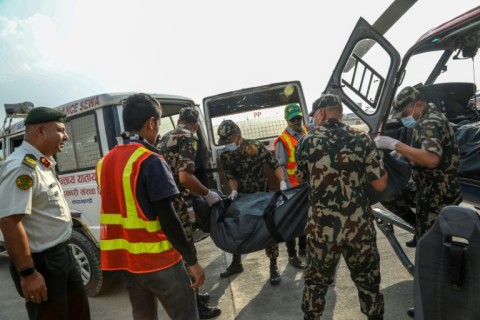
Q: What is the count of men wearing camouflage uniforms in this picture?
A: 4